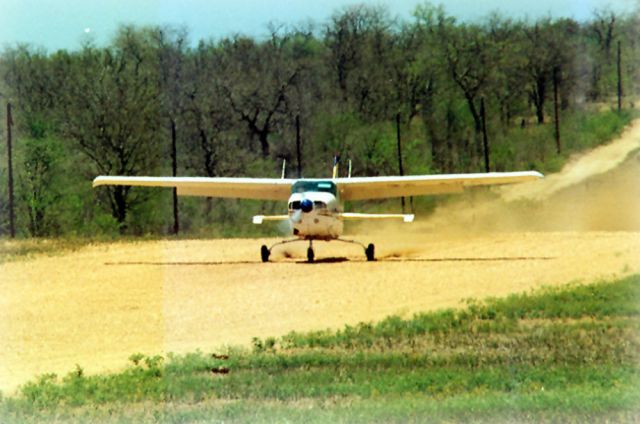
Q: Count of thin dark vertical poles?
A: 7